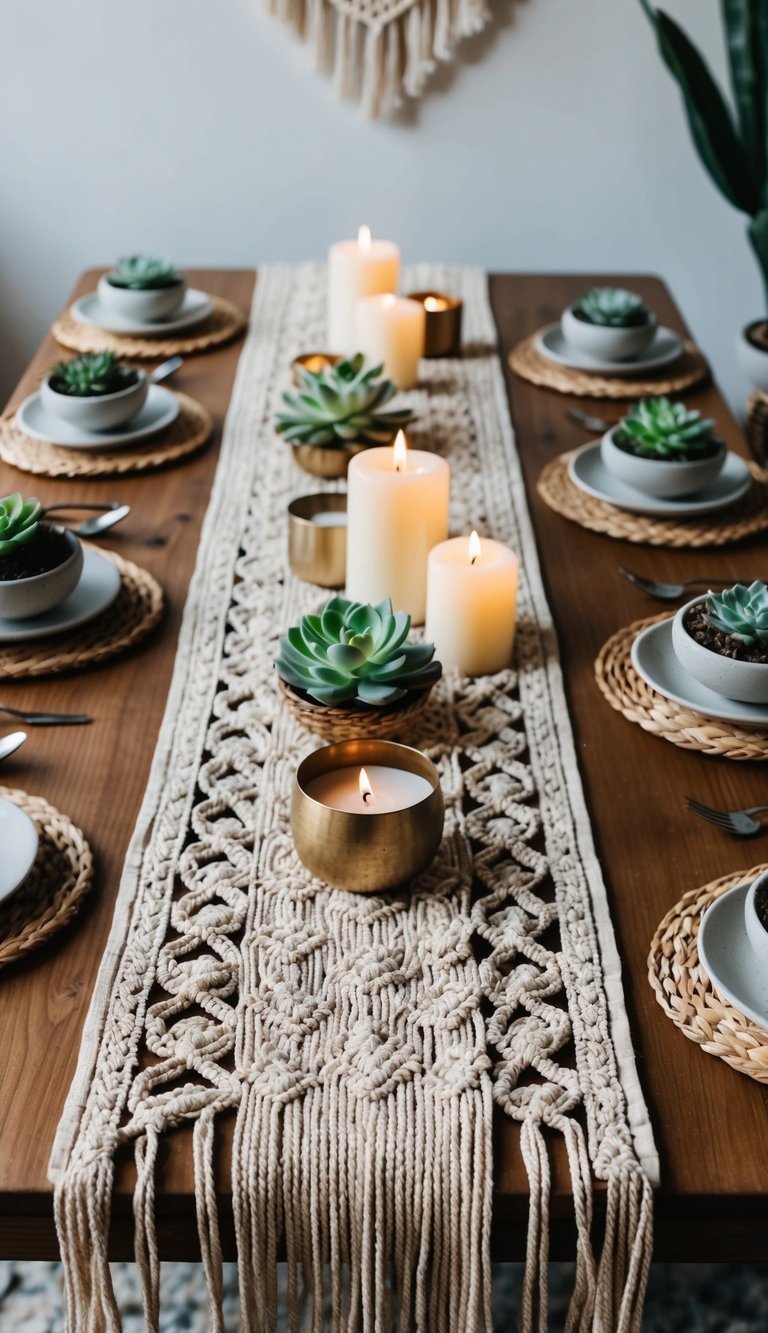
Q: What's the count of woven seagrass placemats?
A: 8